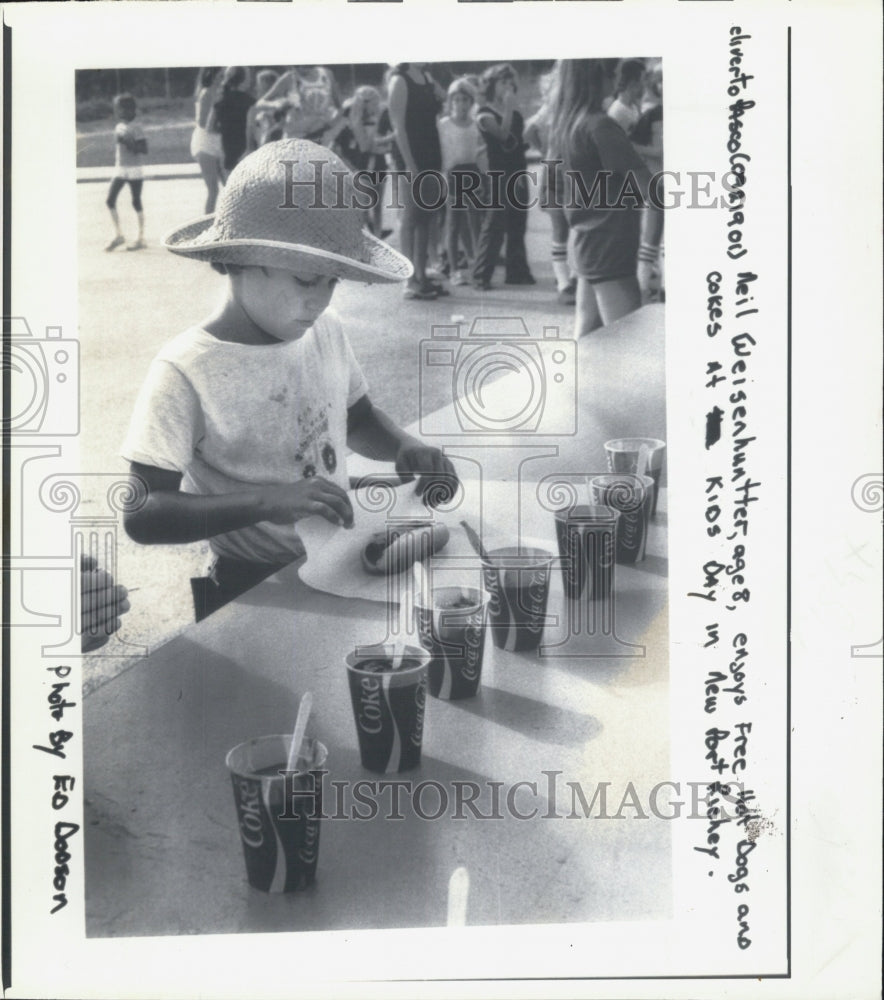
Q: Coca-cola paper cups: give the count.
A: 7